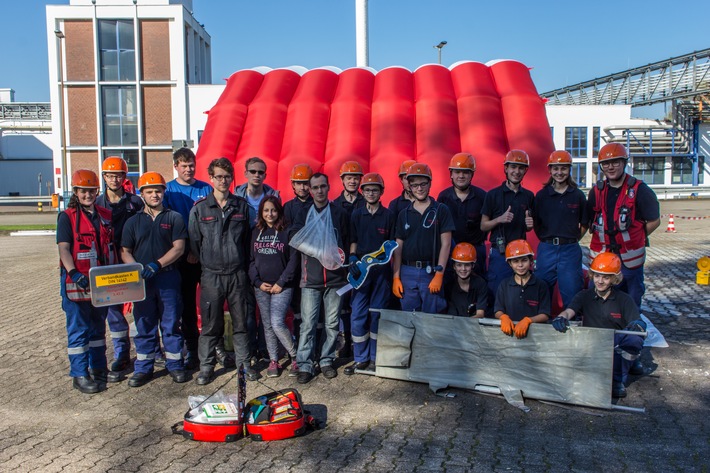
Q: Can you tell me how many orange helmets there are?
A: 15